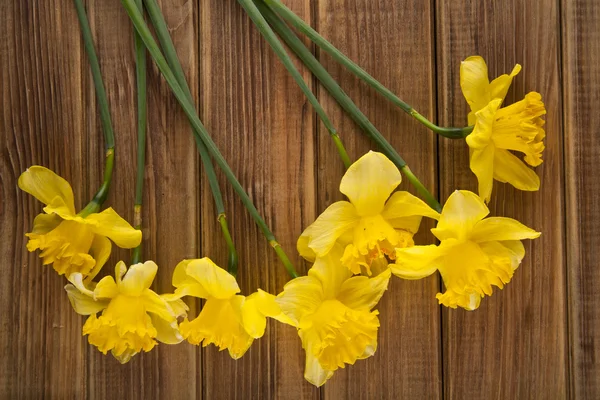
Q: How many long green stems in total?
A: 7